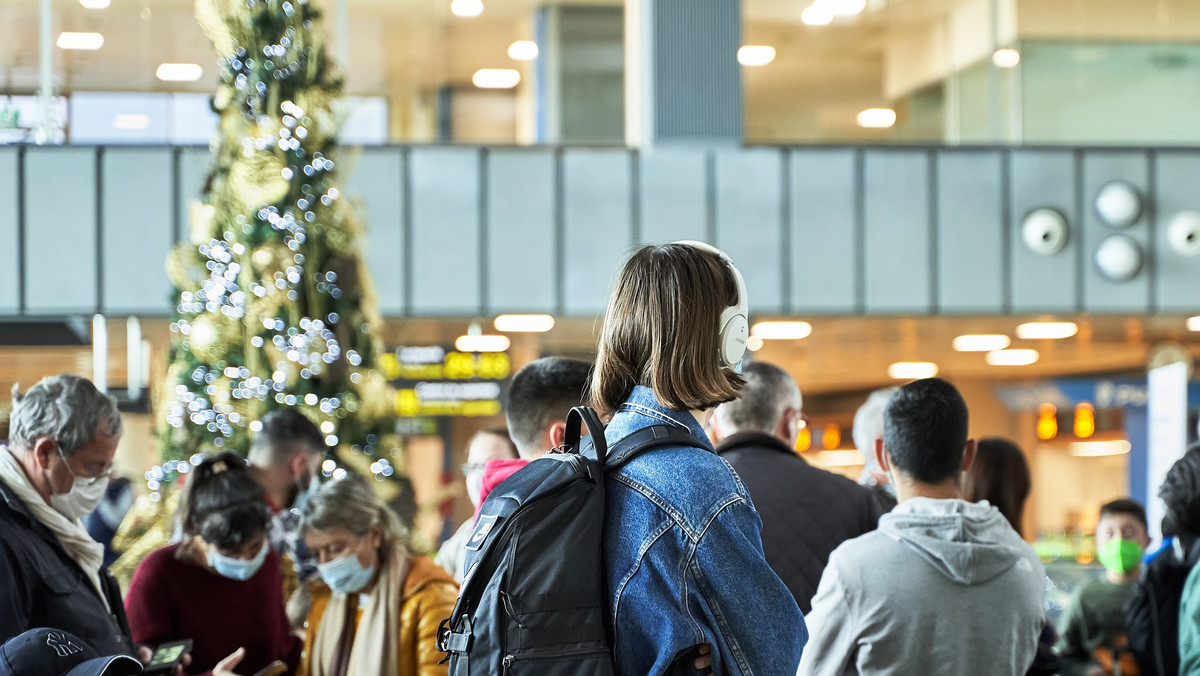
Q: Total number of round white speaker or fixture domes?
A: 4